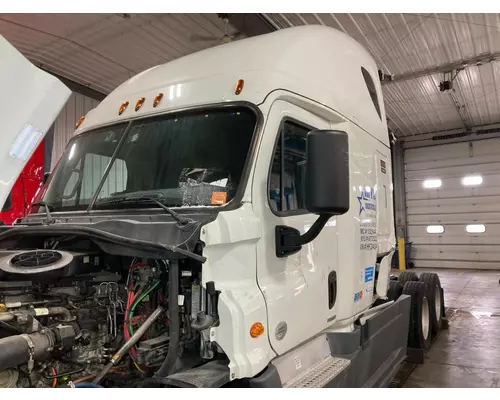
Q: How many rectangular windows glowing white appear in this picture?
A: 4